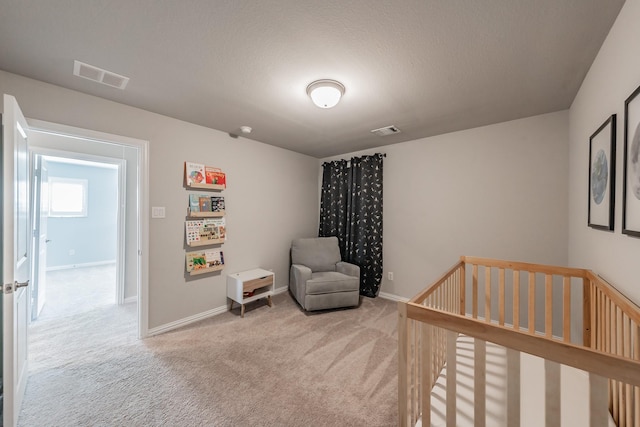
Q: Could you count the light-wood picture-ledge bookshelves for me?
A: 4